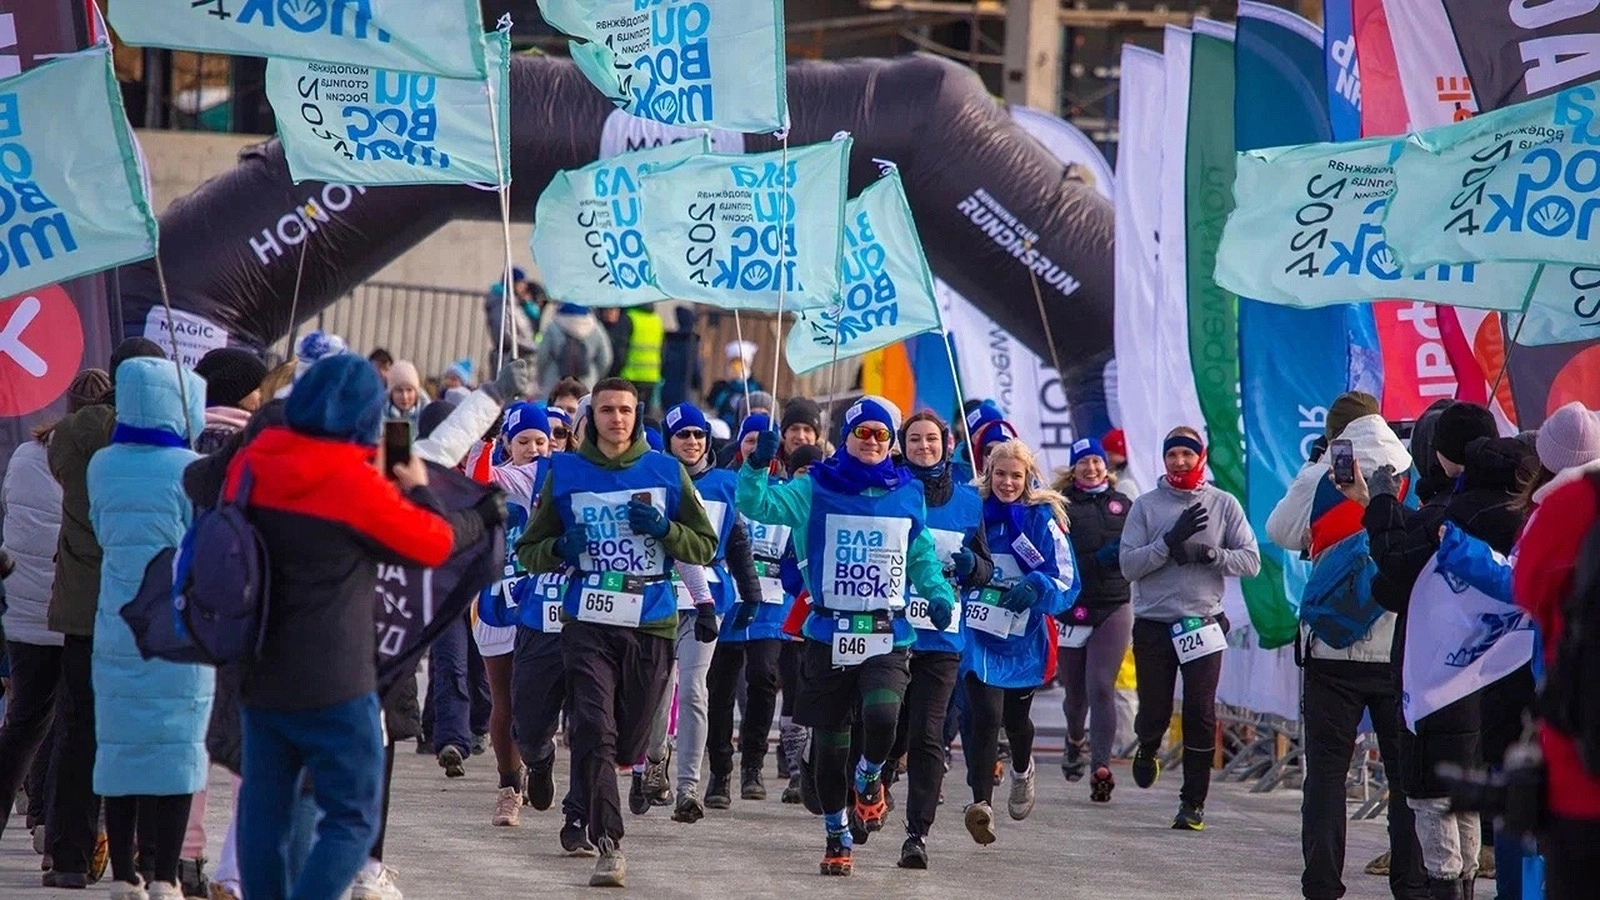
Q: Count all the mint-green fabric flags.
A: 10